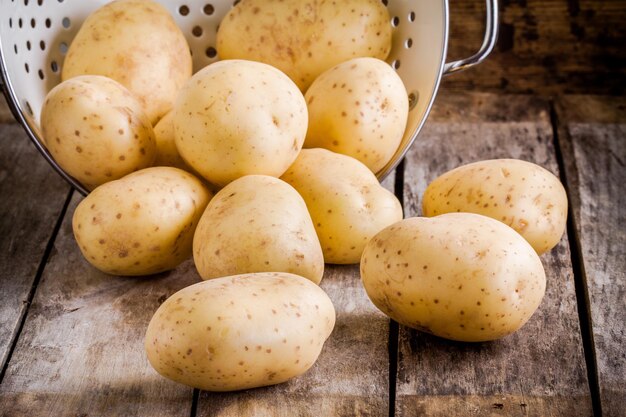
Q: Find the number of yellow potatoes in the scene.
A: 12